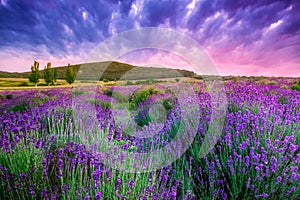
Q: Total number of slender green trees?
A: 3